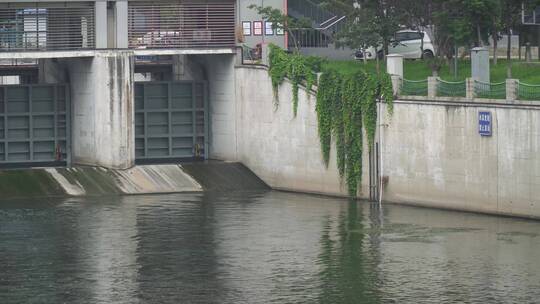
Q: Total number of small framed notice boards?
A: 4